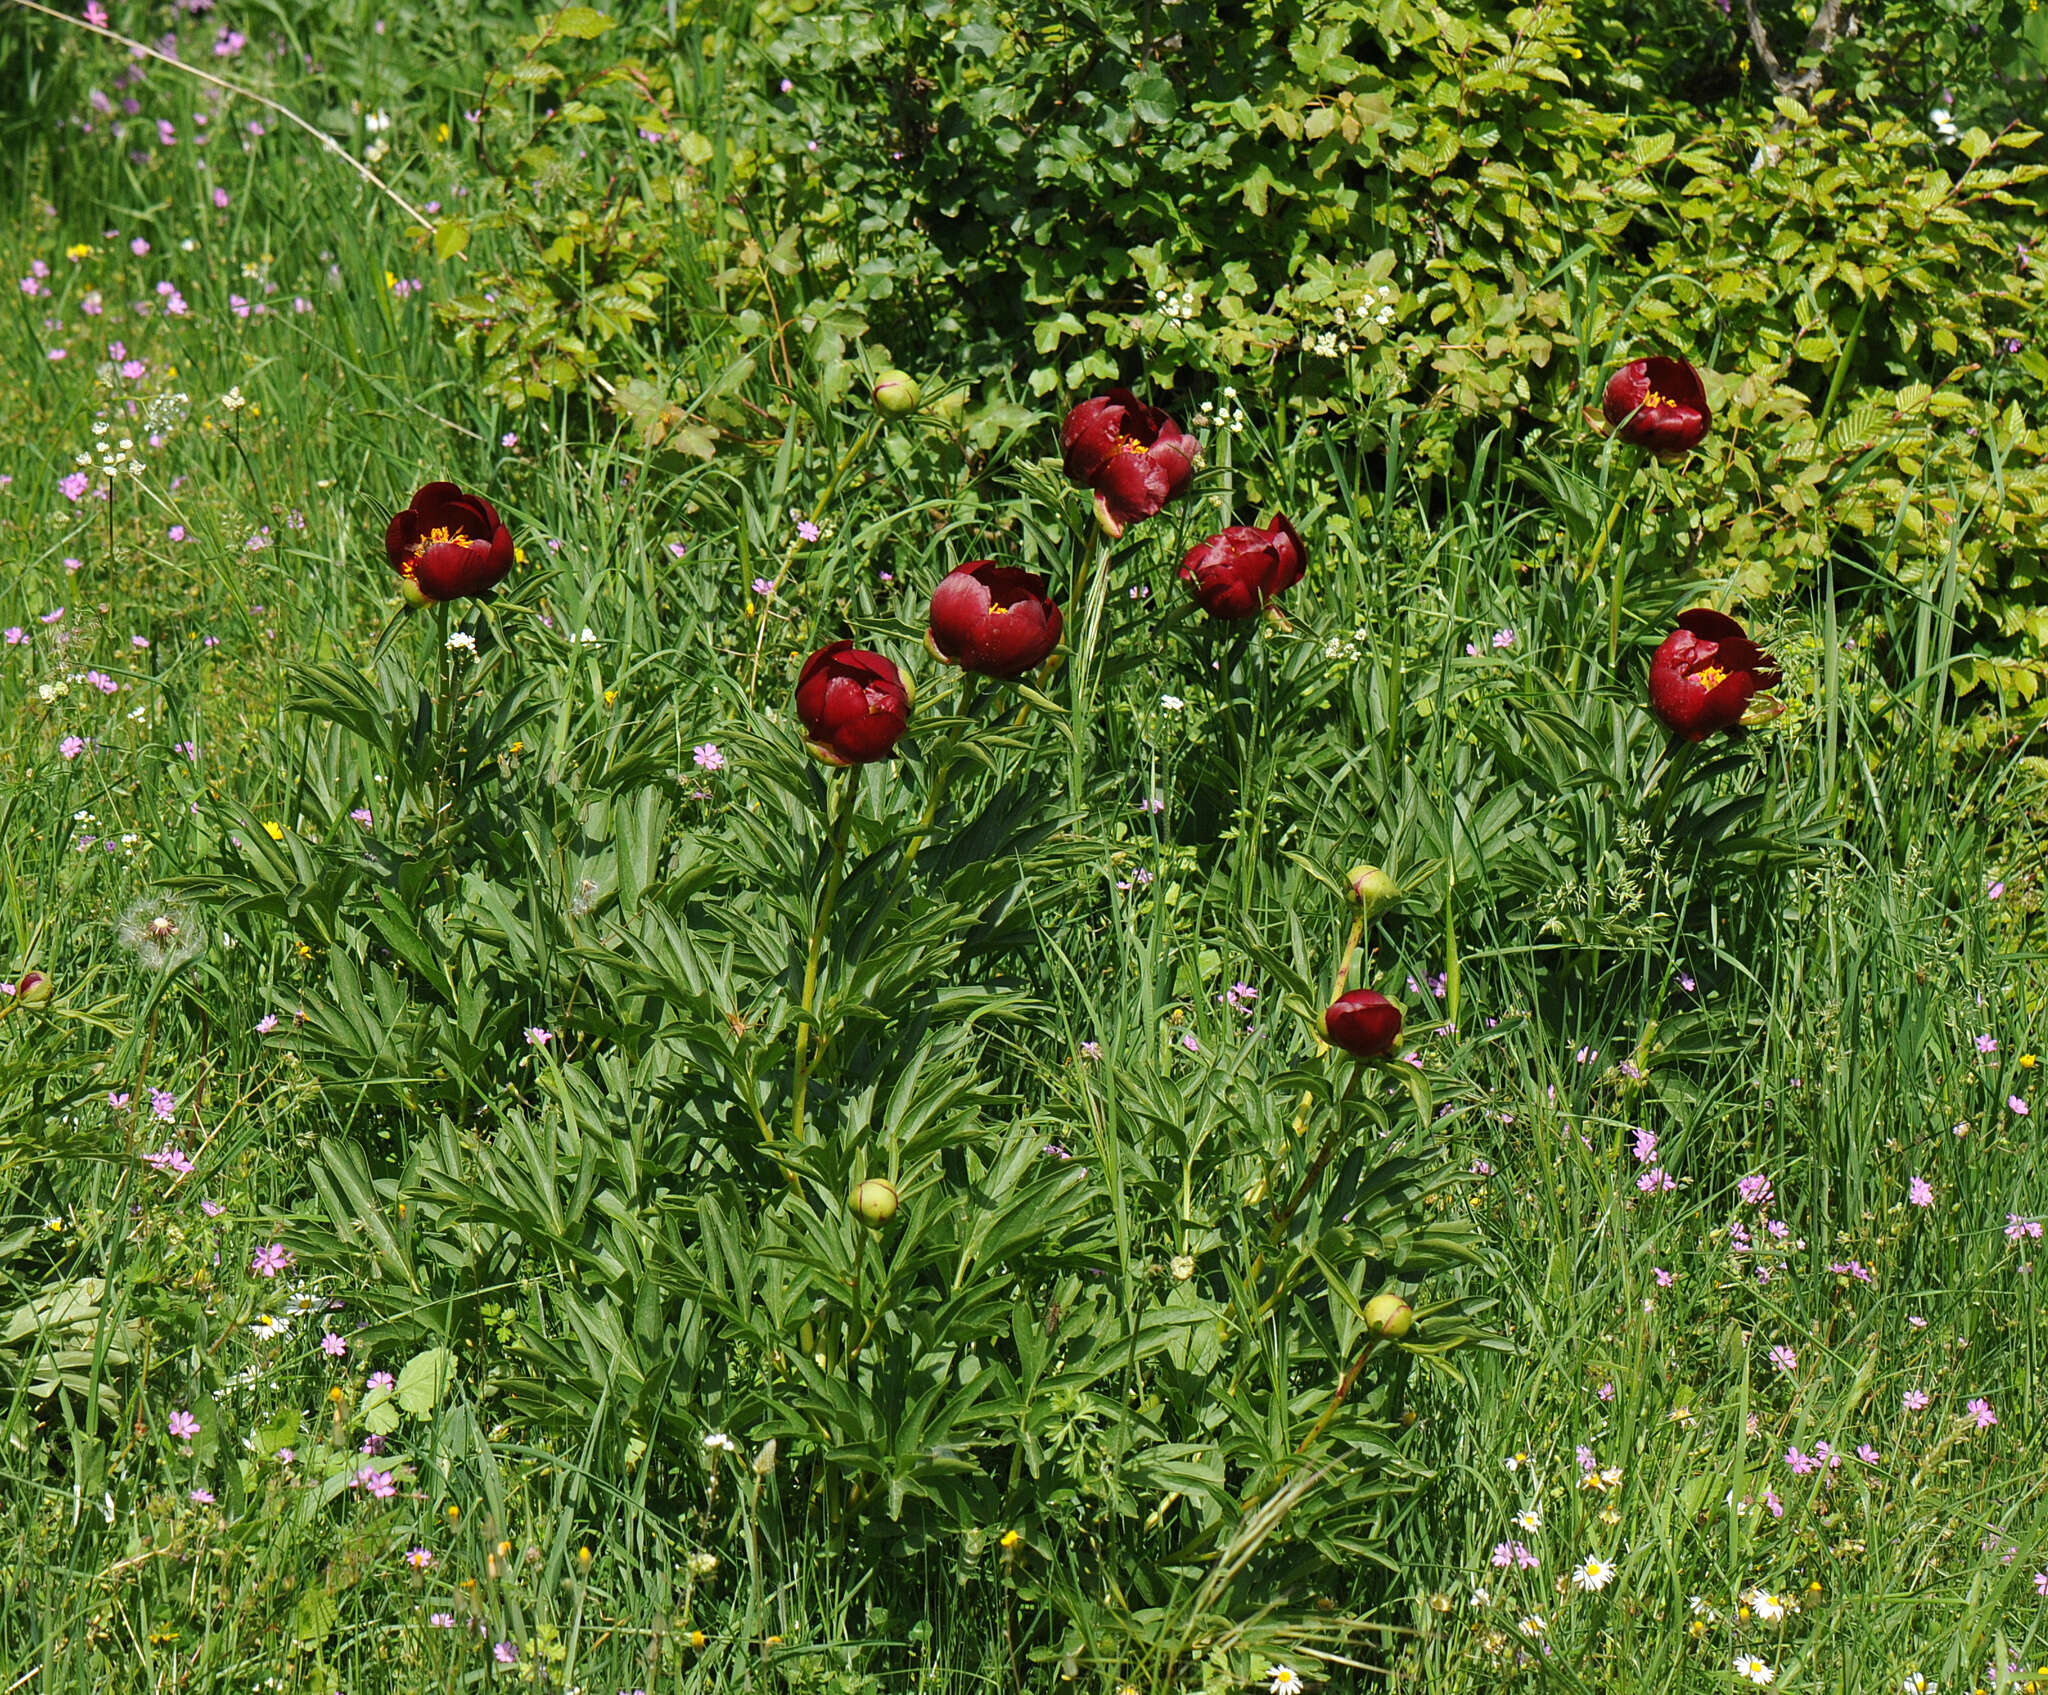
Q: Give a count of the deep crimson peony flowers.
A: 8